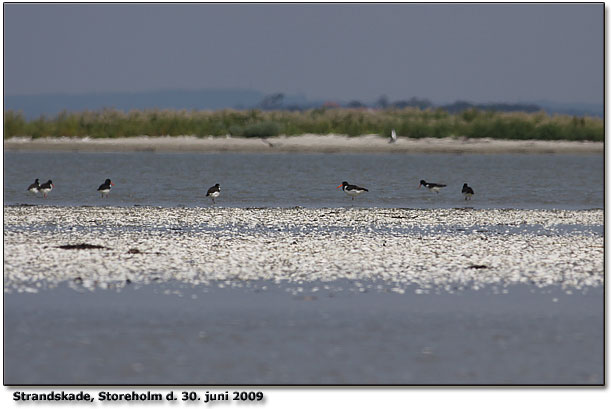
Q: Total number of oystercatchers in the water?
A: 7